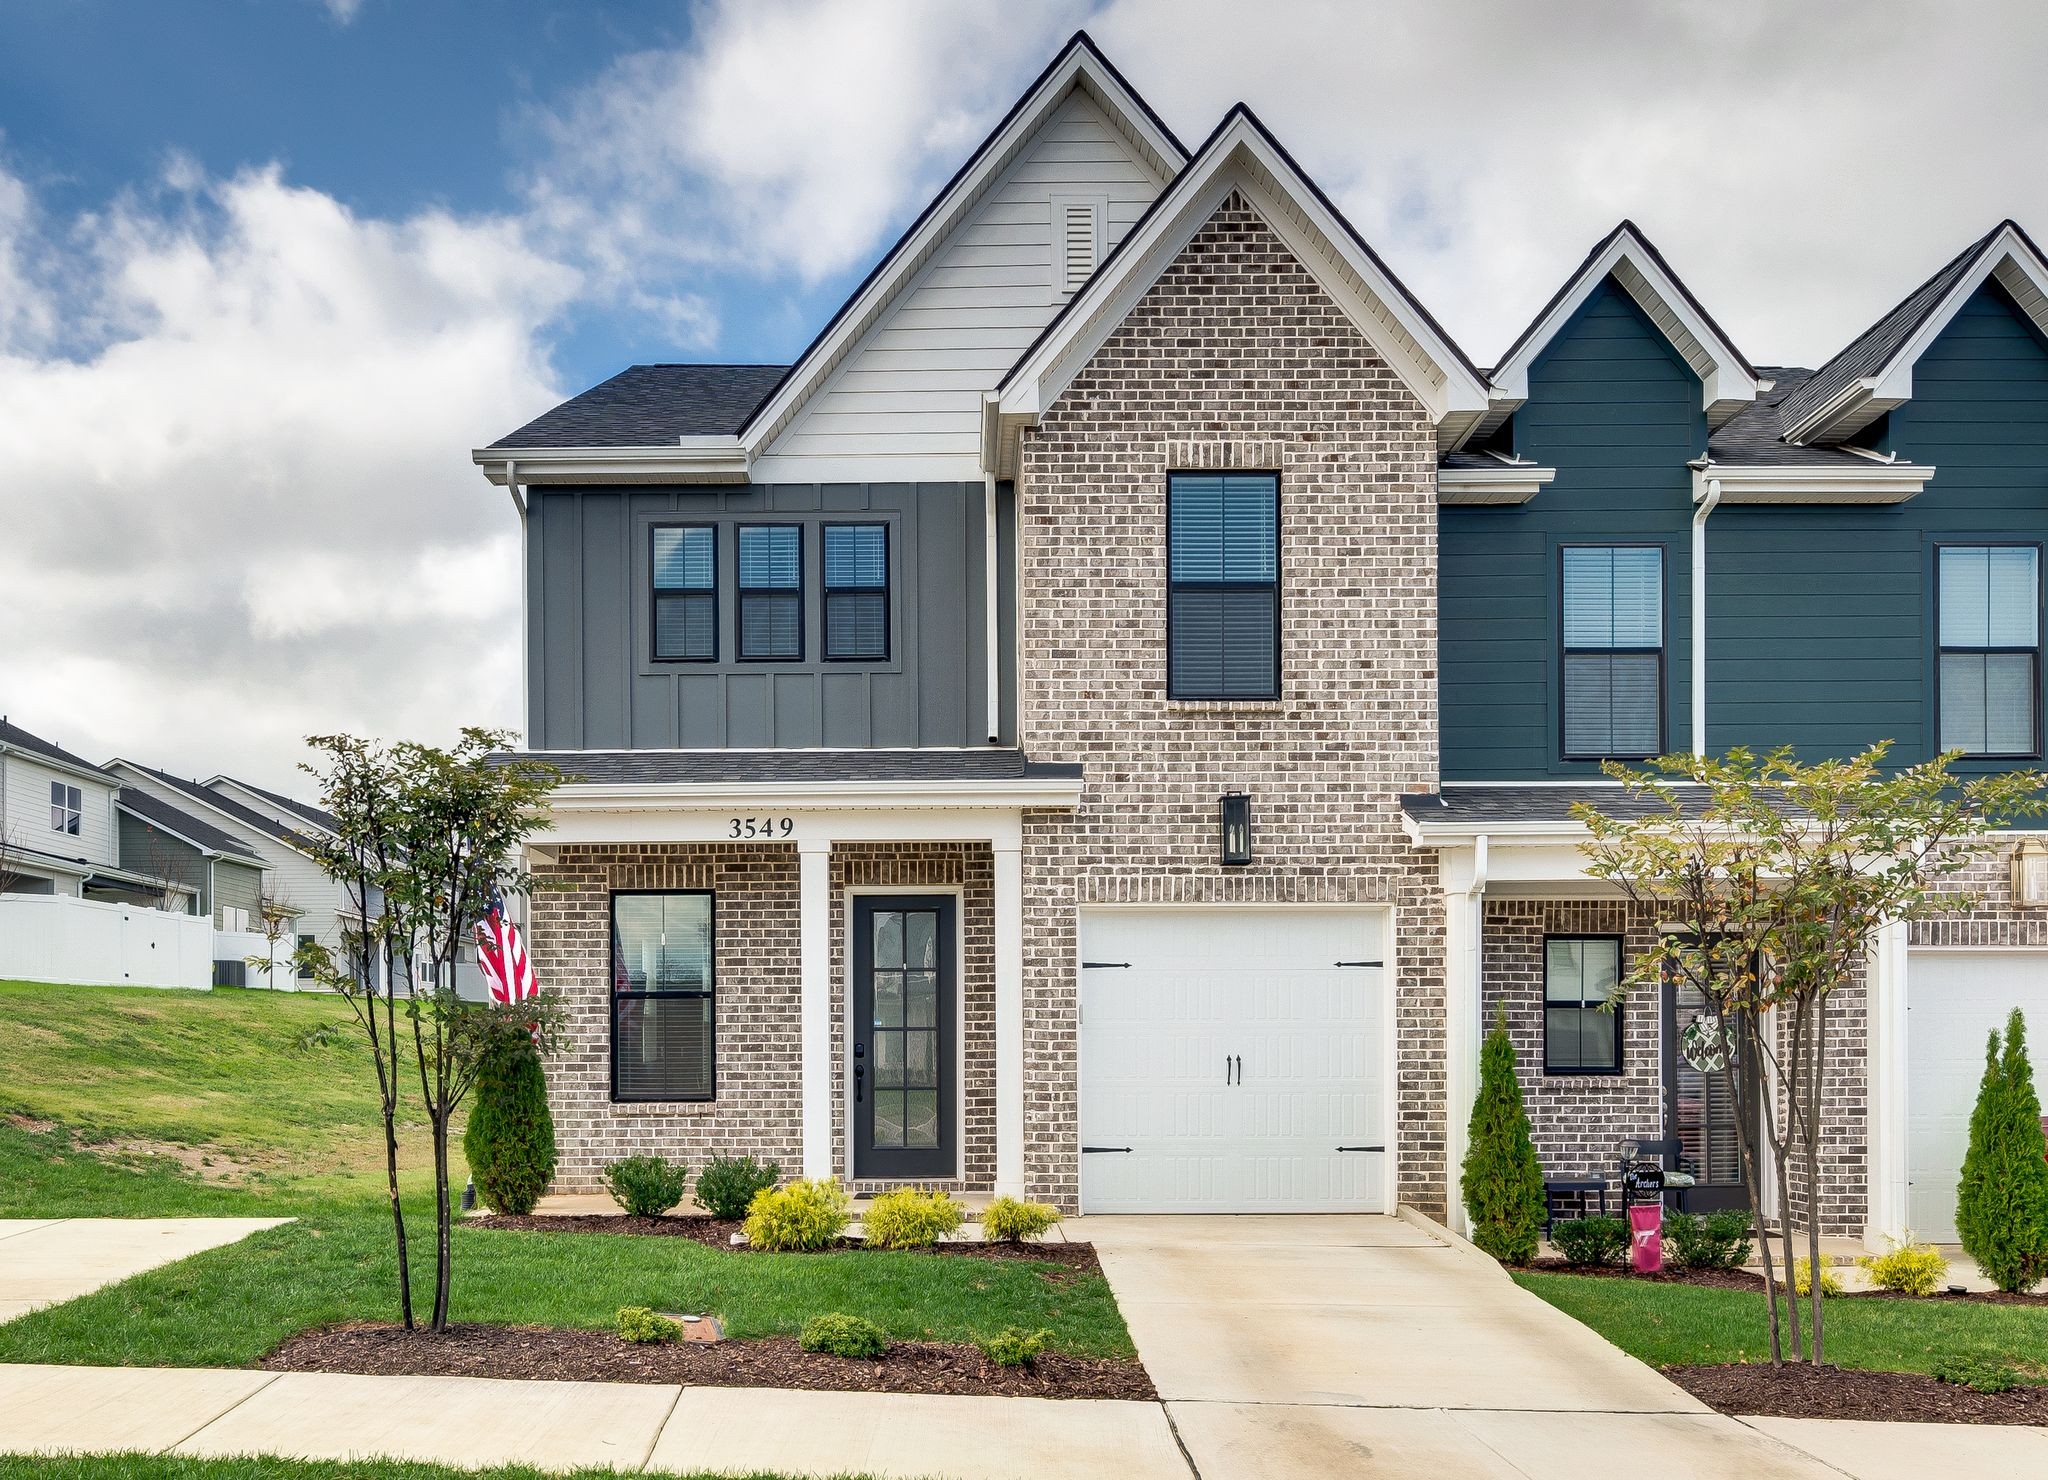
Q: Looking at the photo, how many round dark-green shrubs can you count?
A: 4